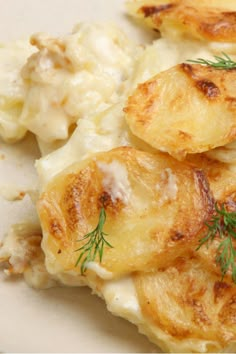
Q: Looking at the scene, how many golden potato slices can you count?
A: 4